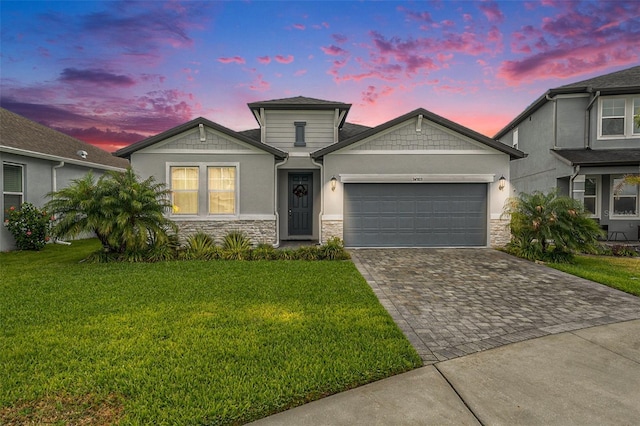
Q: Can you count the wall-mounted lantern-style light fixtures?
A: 2